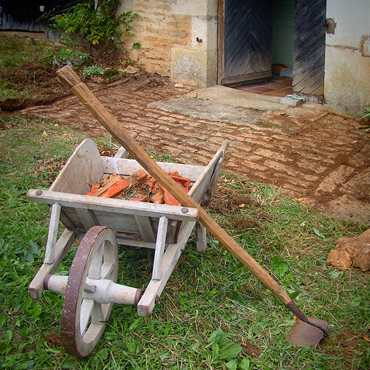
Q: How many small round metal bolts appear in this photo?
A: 2